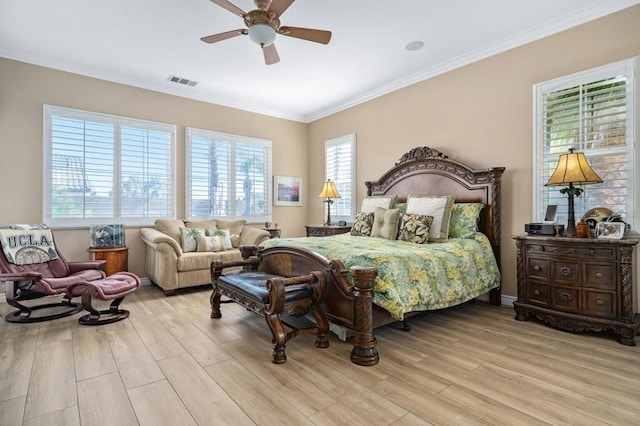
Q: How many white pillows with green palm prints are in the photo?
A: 2